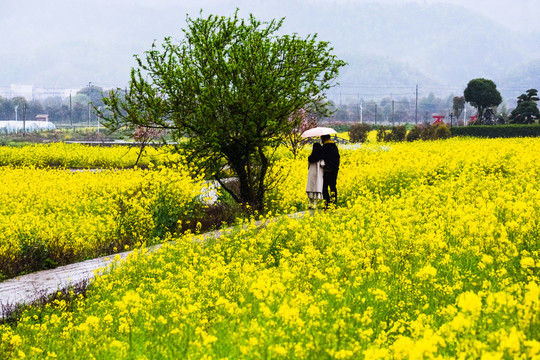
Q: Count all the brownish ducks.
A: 0